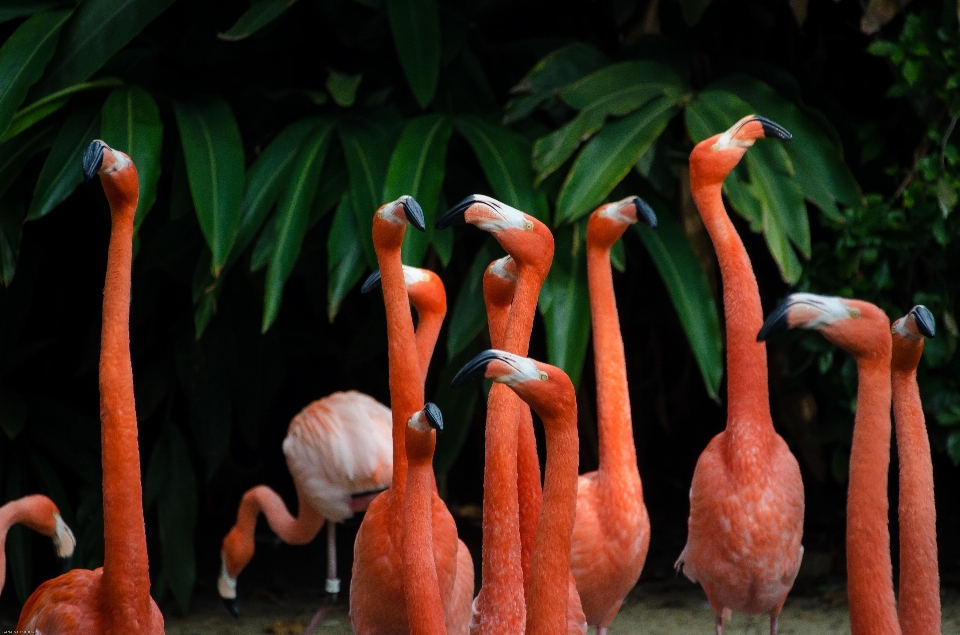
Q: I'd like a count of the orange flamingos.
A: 13